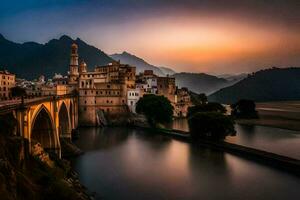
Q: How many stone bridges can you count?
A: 1